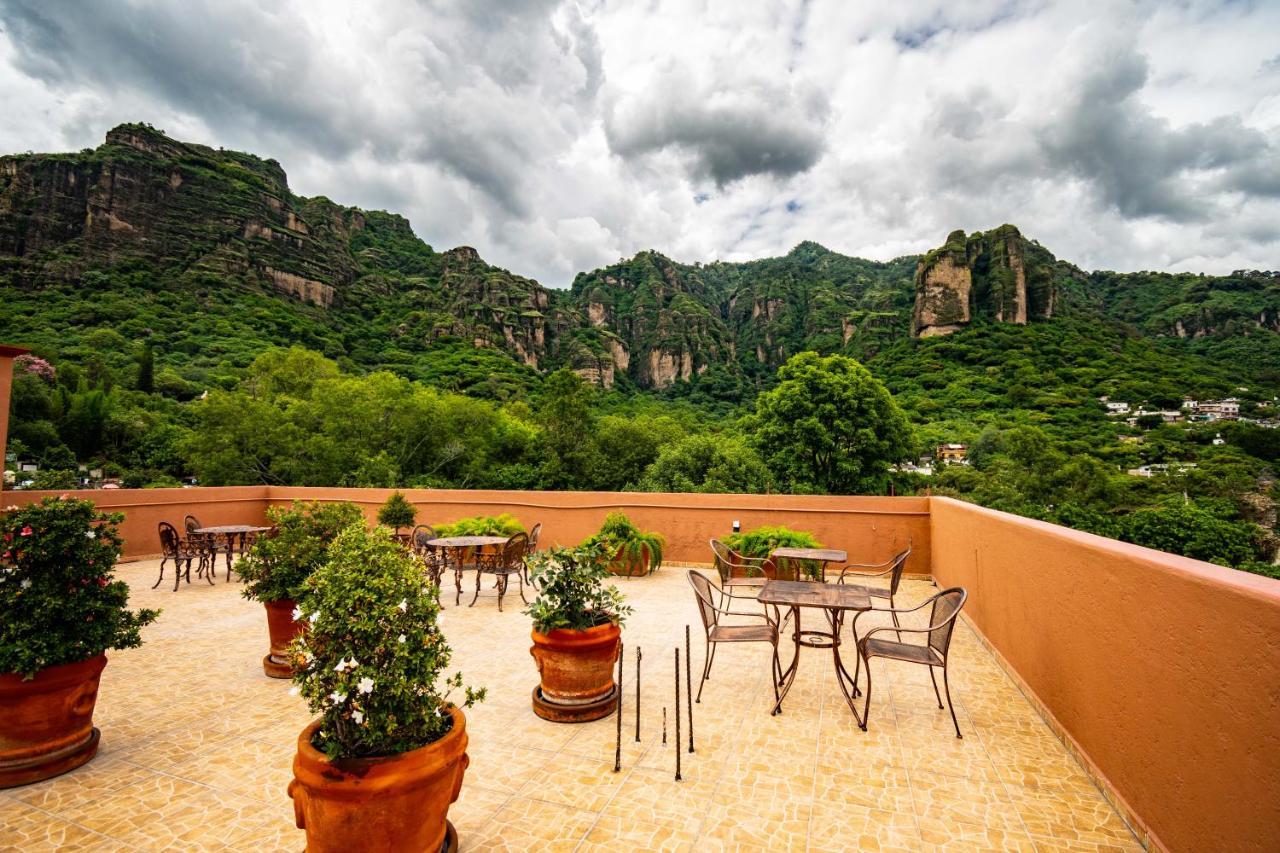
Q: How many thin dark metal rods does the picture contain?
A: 5